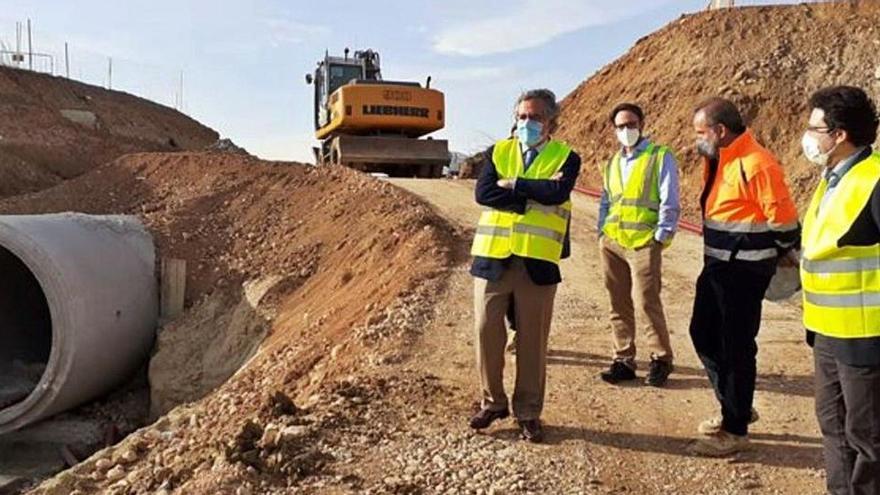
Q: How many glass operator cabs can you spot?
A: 1